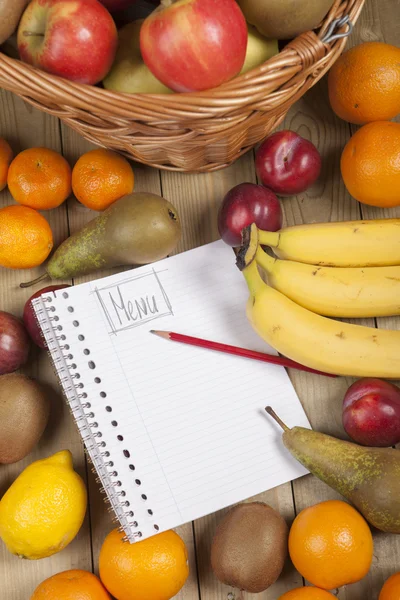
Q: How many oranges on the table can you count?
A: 11